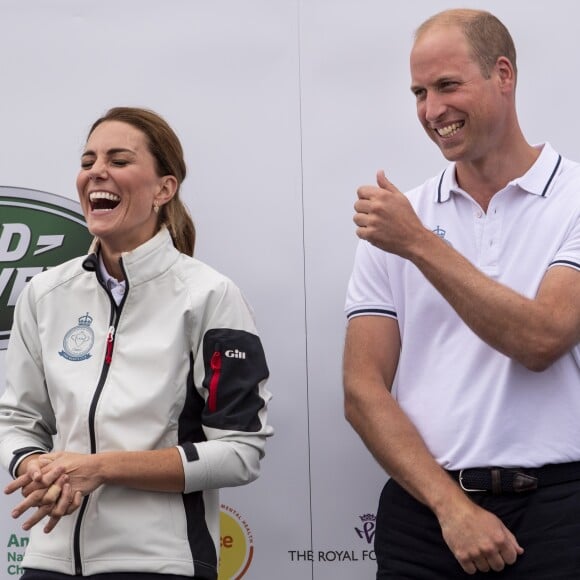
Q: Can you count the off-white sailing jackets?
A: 1